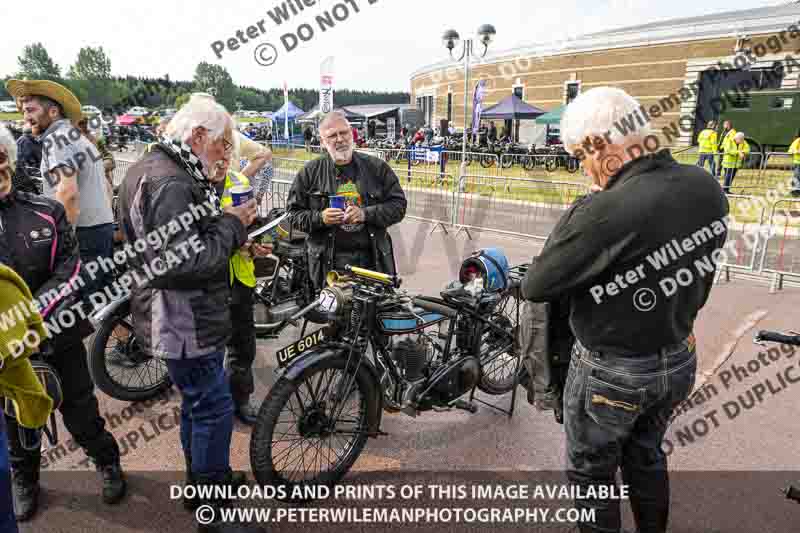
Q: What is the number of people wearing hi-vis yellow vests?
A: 5